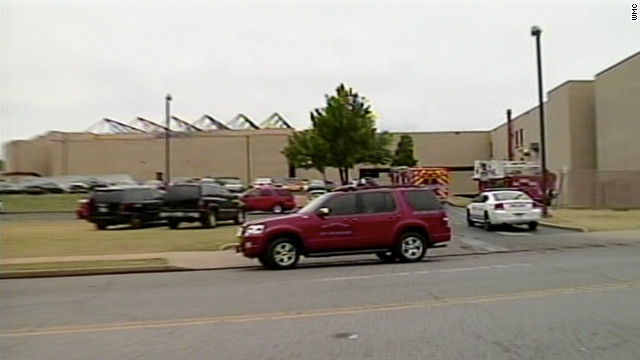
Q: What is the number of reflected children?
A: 0